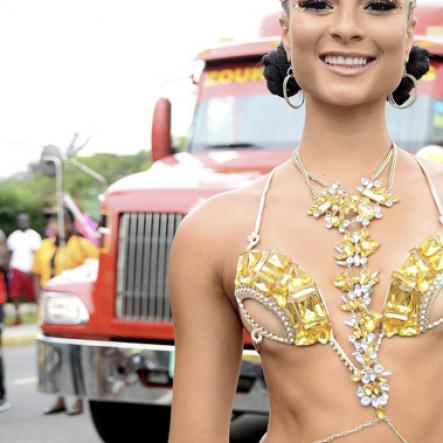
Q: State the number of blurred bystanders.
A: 3